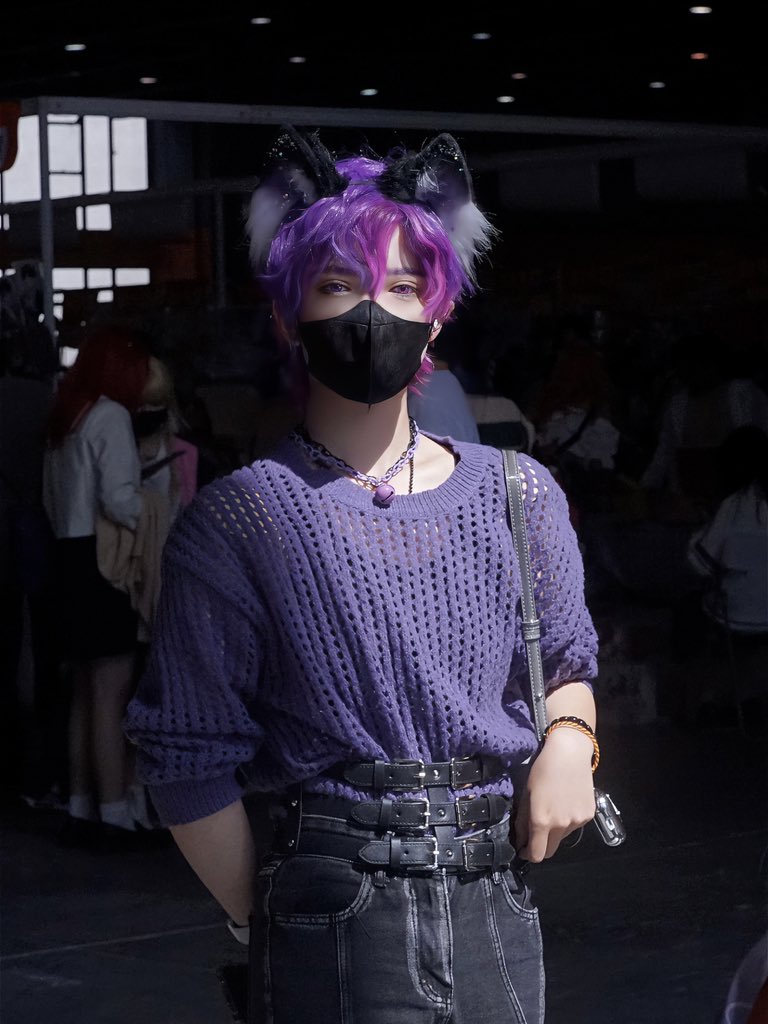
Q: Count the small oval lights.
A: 11